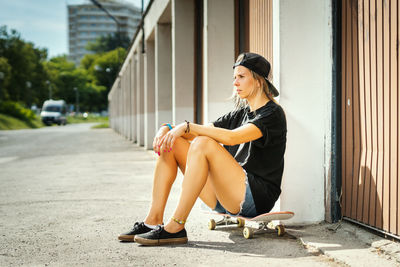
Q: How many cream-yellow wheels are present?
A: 4